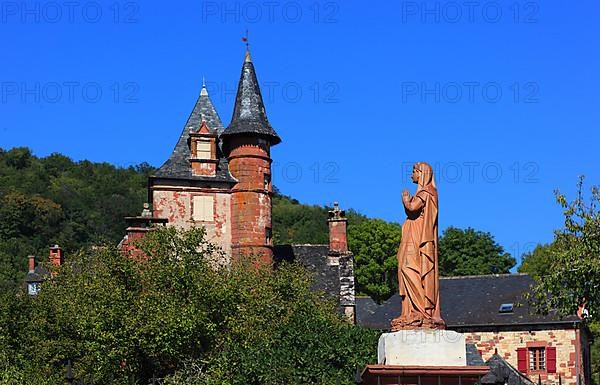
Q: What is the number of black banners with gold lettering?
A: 0